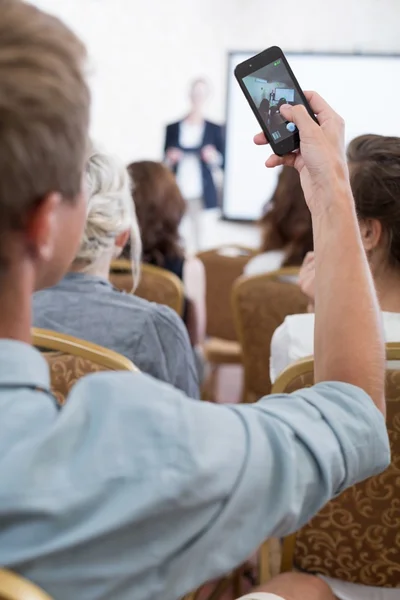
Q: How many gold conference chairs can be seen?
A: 6